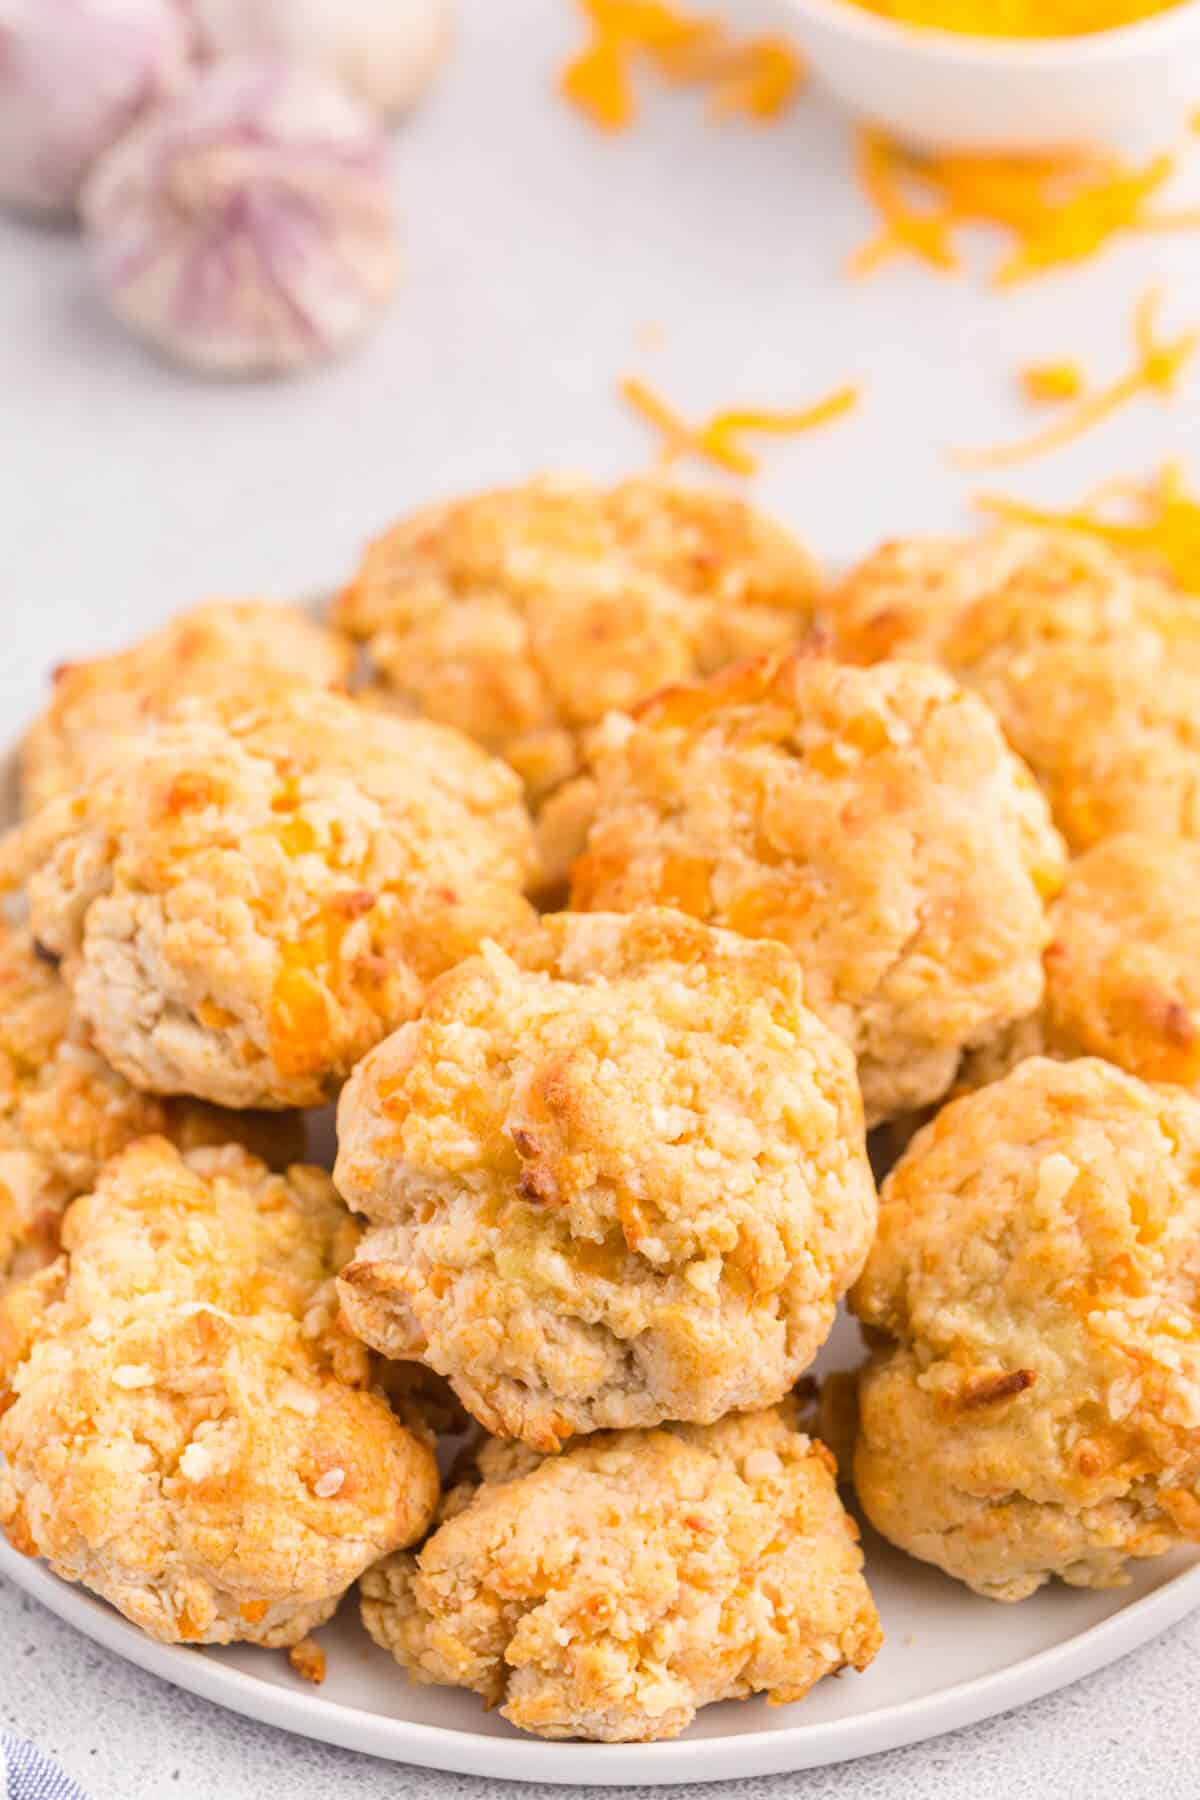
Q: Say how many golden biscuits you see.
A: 11